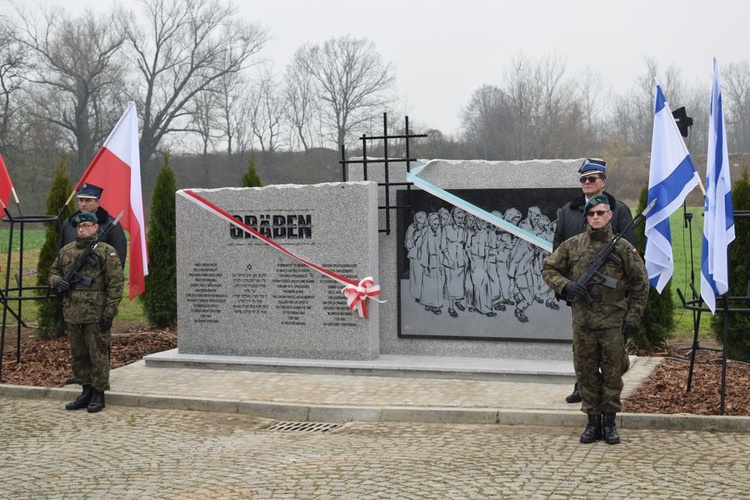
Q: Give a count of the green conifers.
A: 5